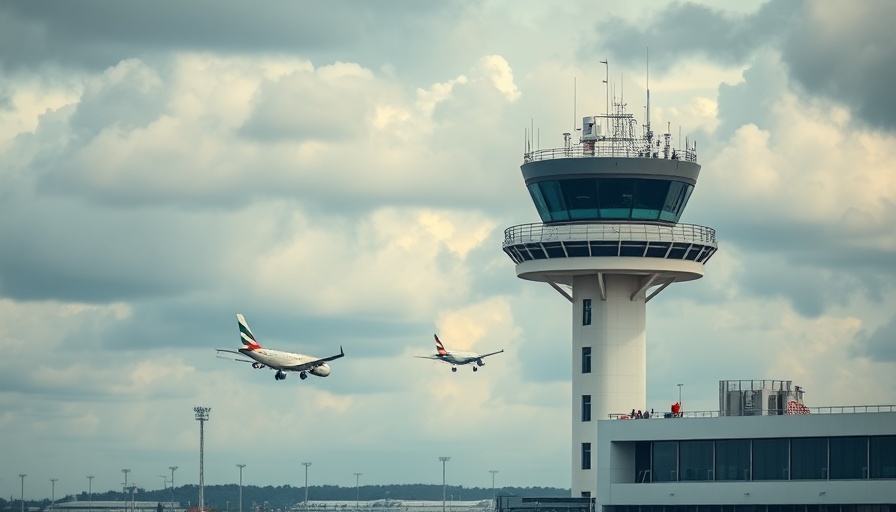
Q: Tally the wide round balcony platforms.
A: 1